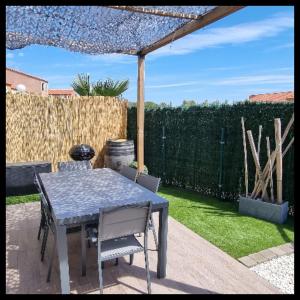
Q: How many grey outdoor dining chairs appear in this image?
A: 6